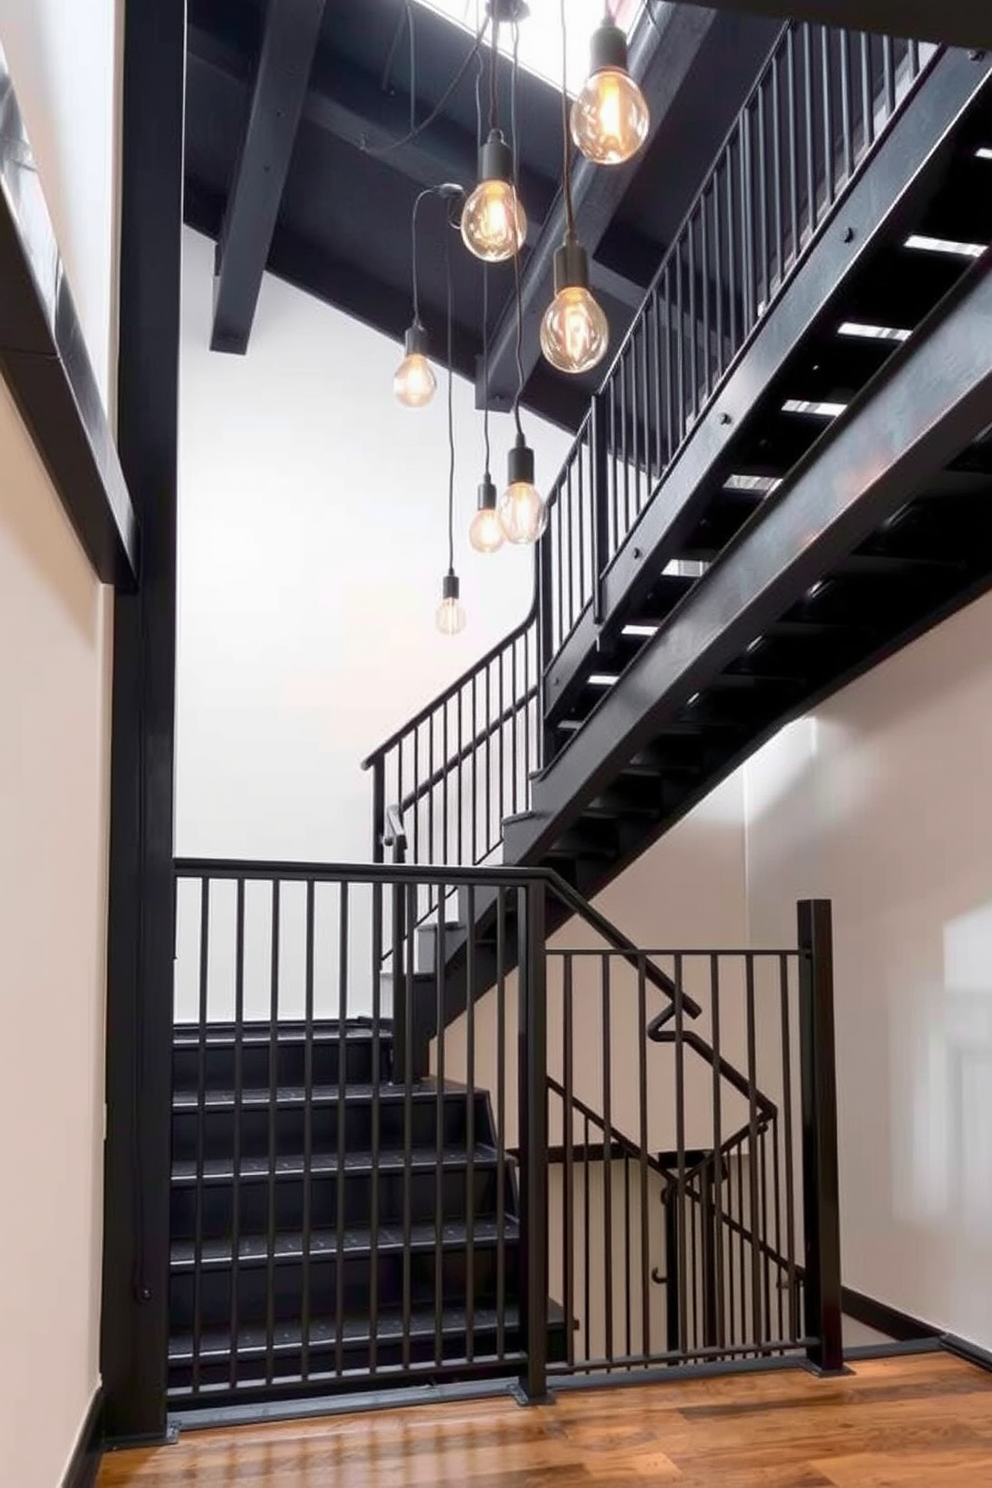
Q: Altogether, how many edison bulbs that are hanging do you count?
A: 7